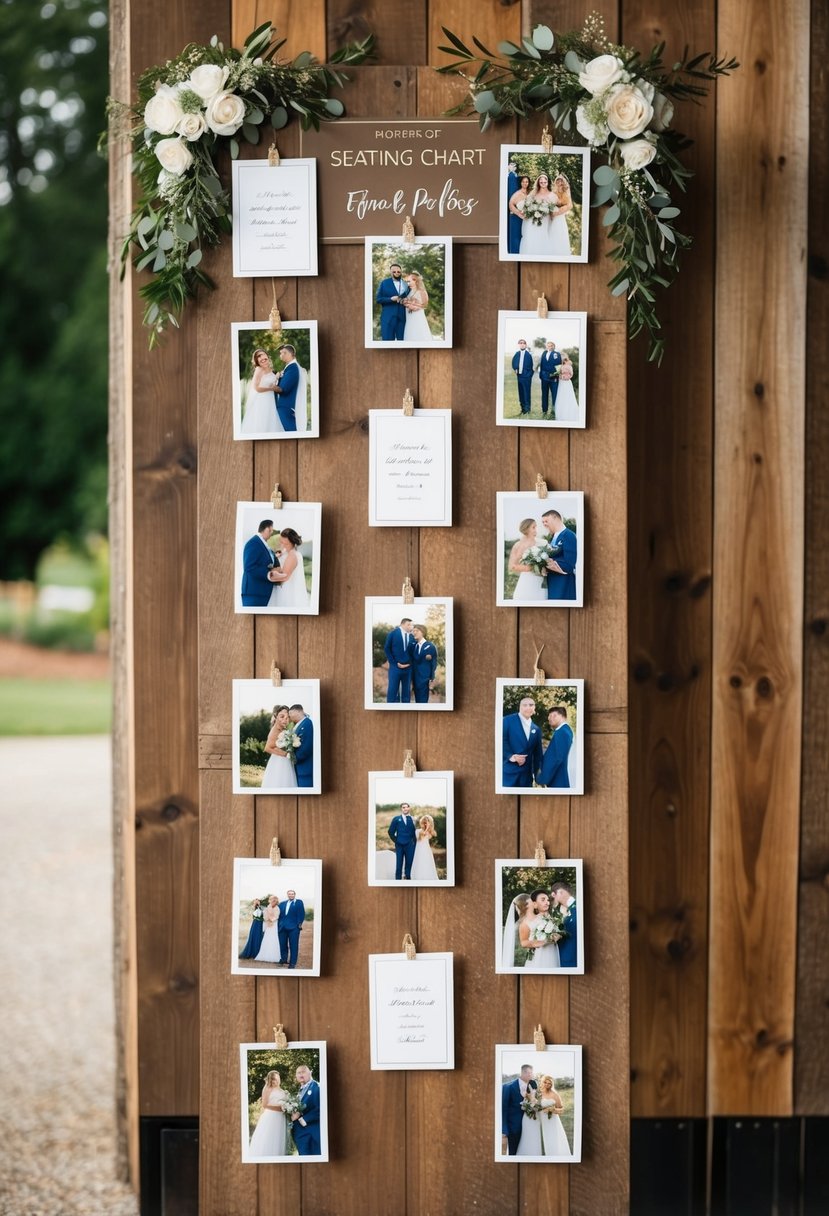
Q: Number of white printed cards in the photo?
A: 3